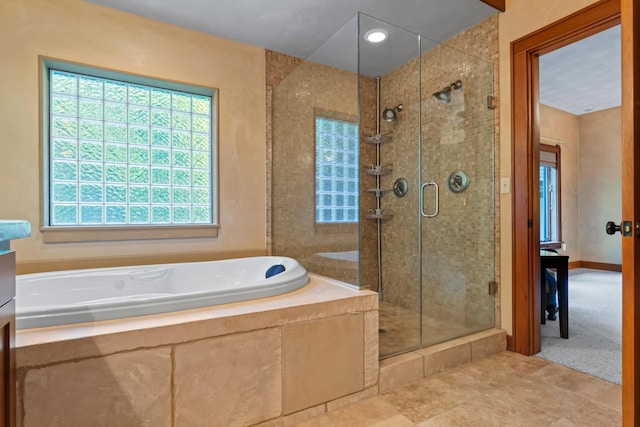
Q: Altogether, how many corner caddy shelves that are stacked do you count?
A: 4